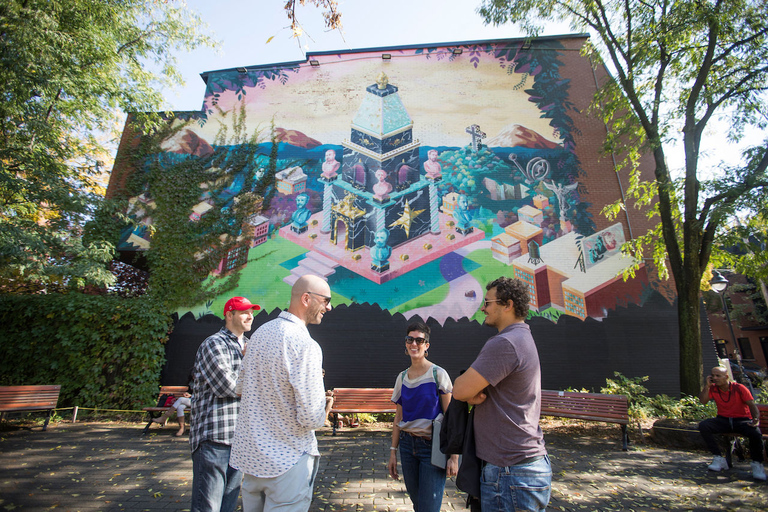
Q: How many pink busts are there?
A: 3